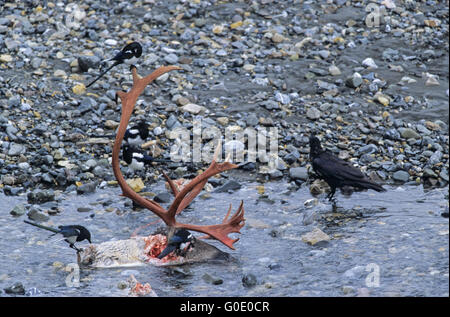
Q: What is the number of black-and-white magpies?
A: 5